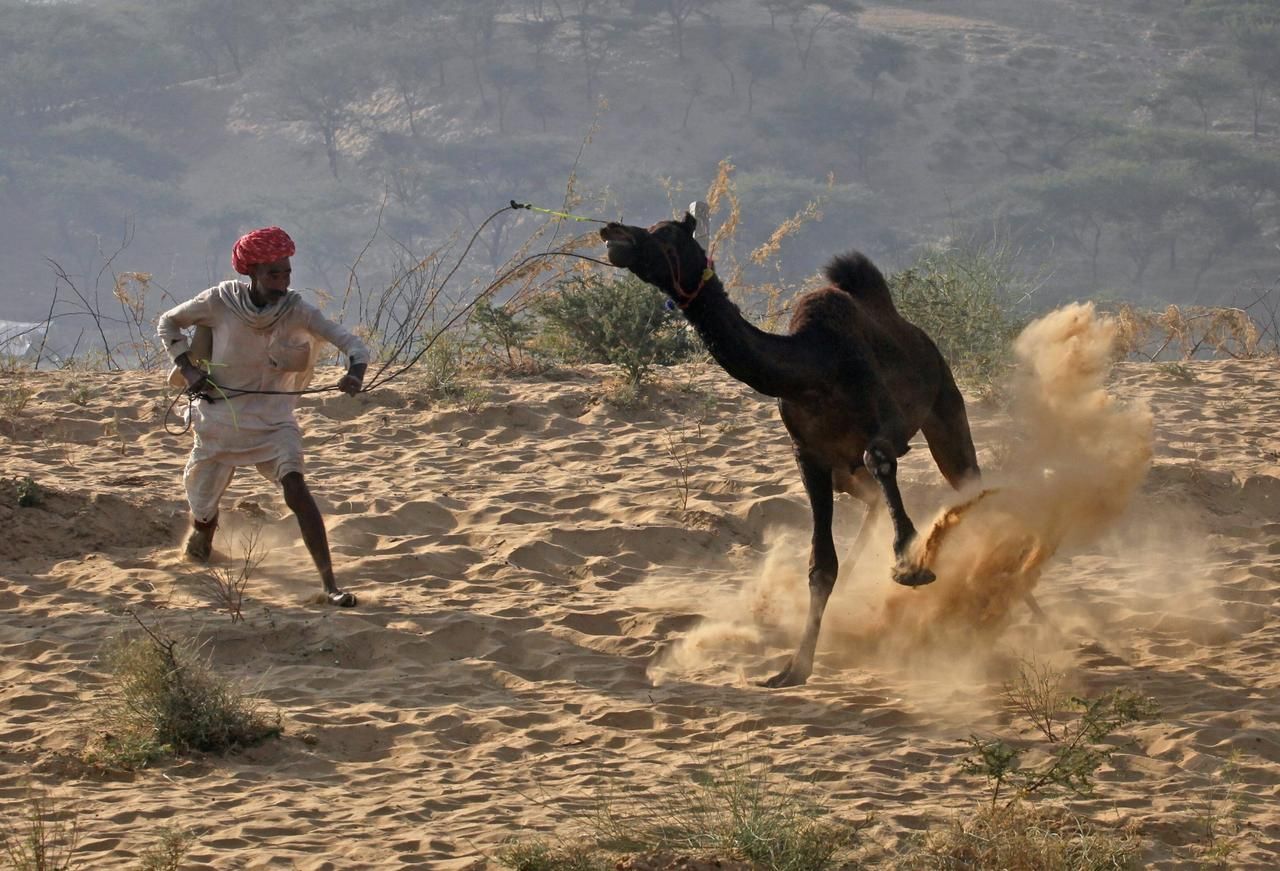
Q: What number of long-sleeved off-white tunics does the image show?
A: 1